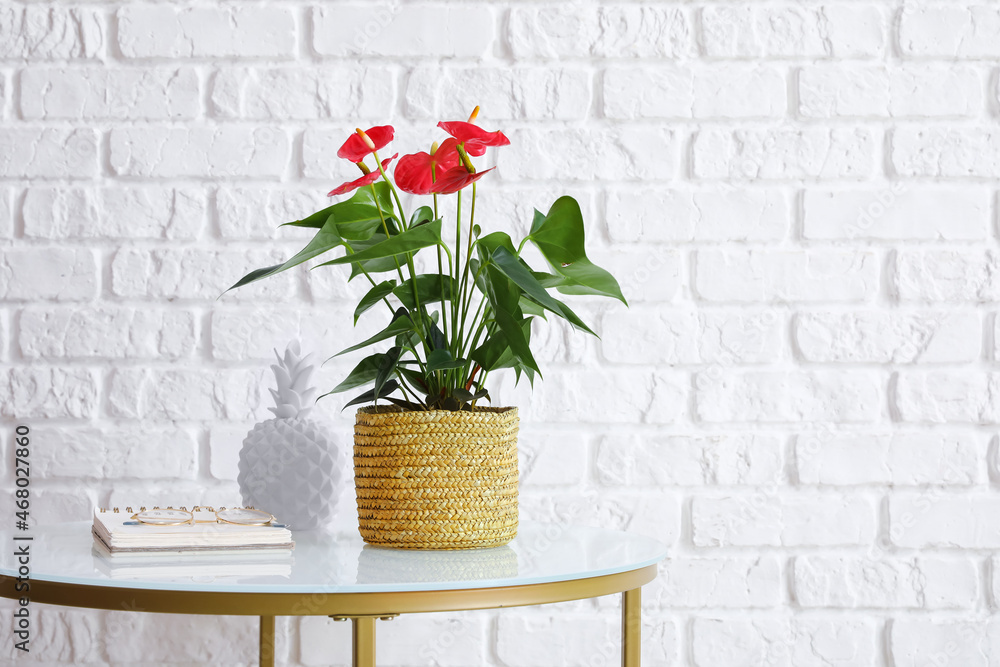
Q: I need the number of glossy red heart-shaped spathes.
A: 5